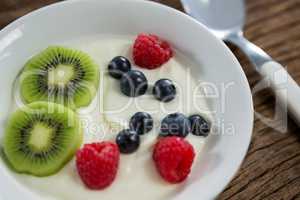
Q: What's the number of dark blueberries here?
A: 7